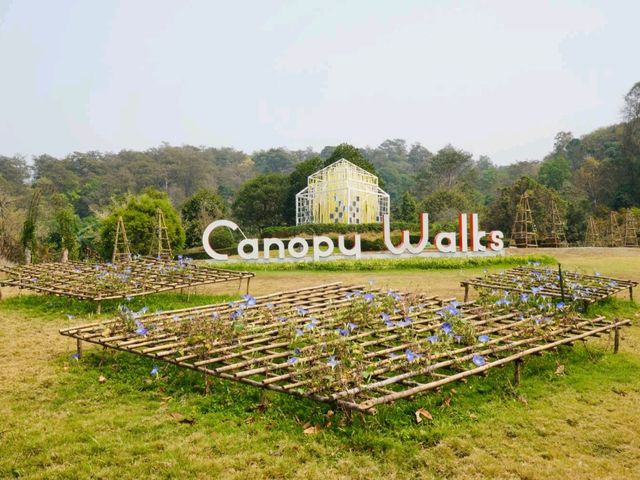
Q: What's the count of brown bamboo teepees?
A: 7